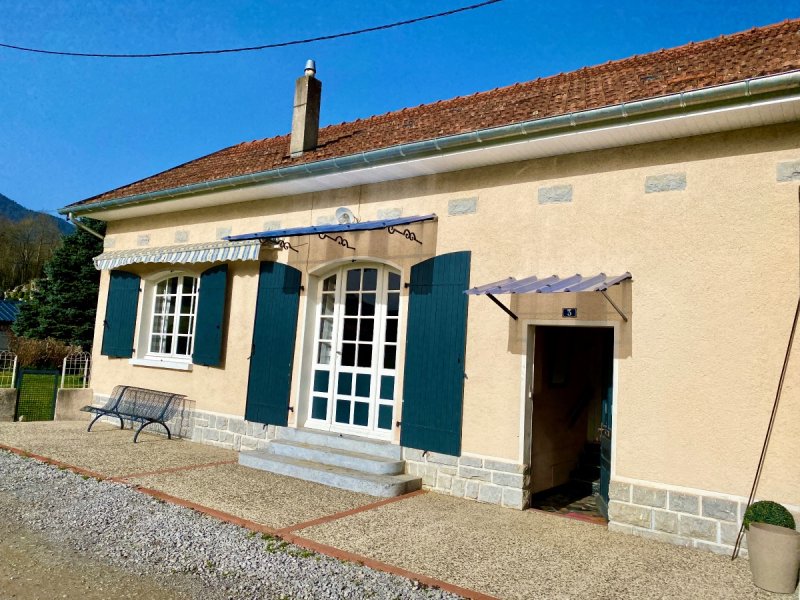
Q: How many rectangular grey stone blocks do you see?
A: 11